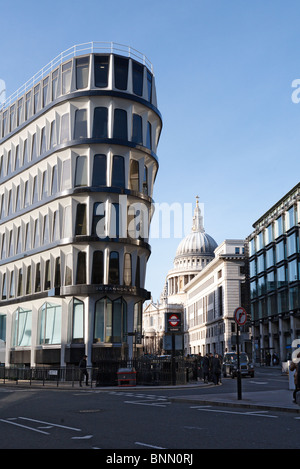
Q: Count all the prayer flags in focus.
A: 0